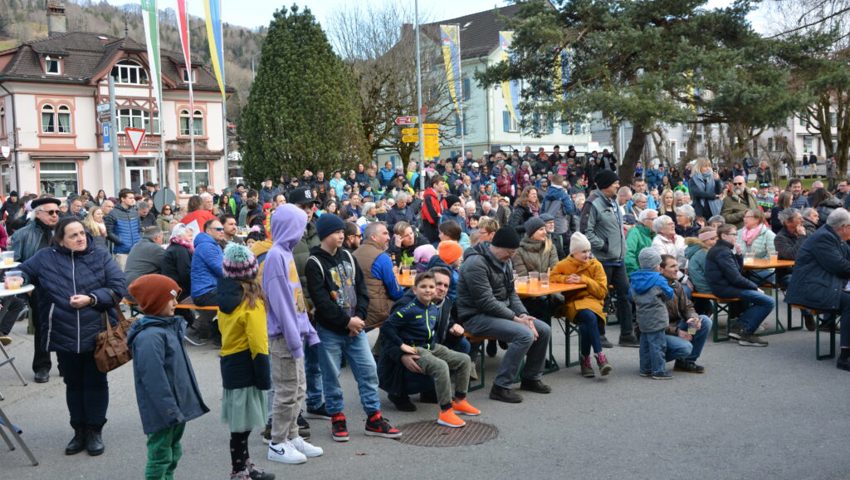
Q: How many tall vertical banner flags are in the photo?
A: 6